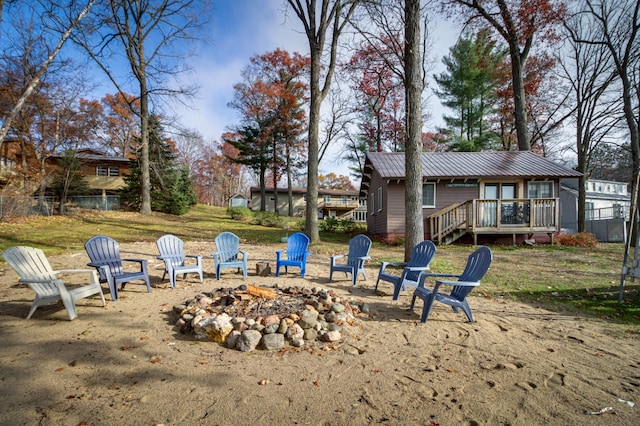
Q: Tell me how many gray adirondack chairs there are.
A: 1